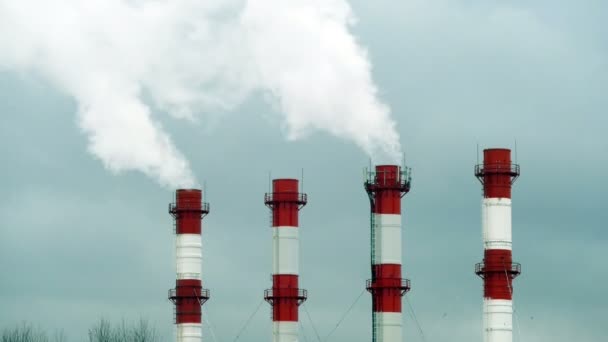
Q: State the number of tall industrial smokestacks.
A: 4